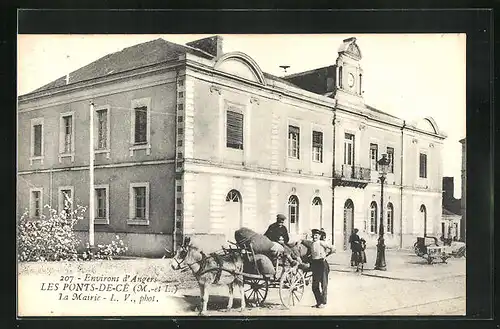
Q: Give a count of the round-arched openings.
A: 7